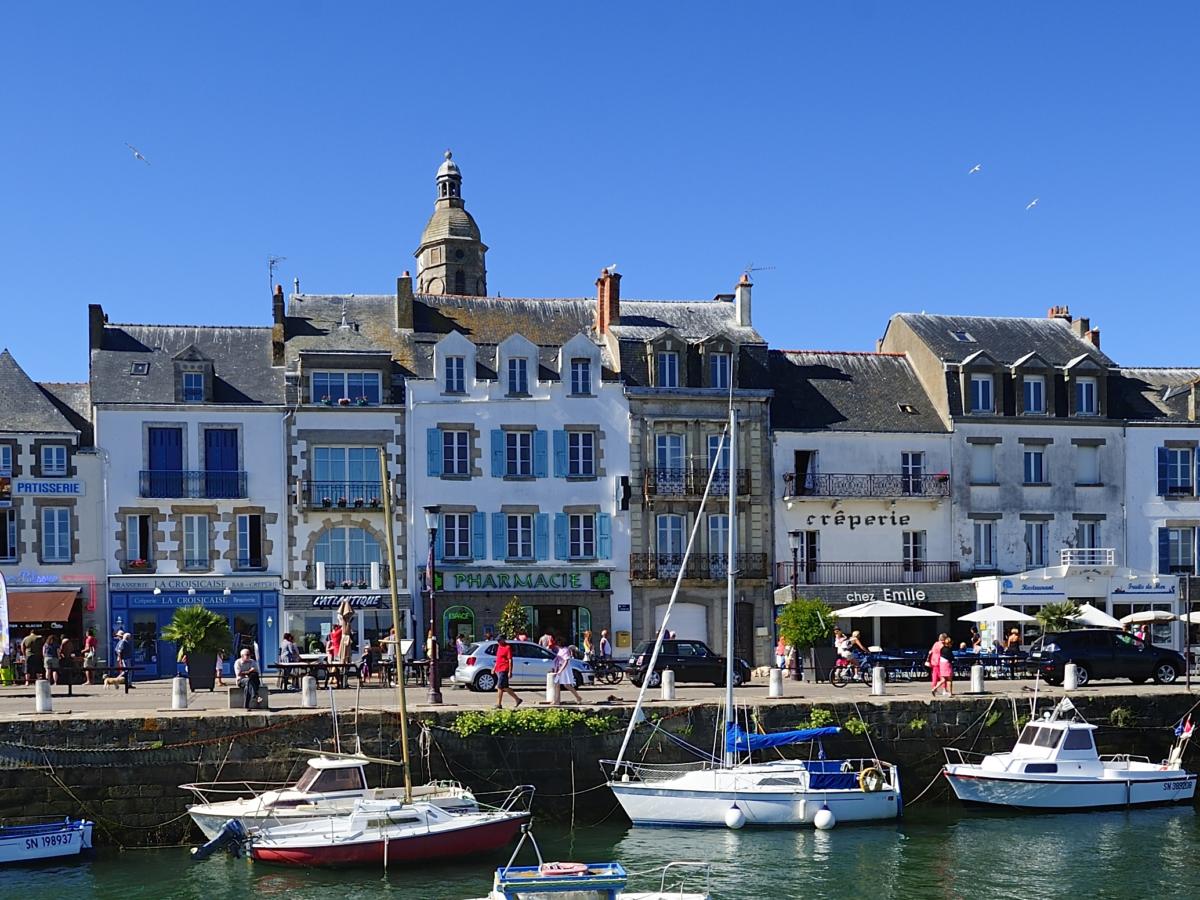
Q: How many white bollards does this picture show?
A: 9